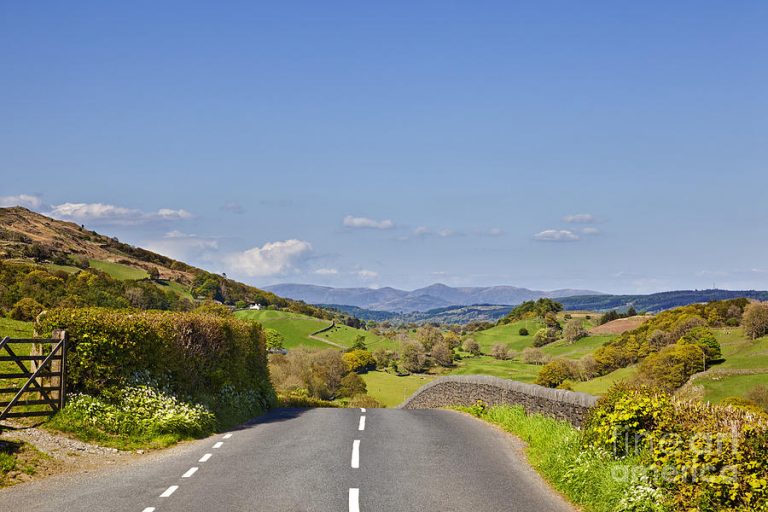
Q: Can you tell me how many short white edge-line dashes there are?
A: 6